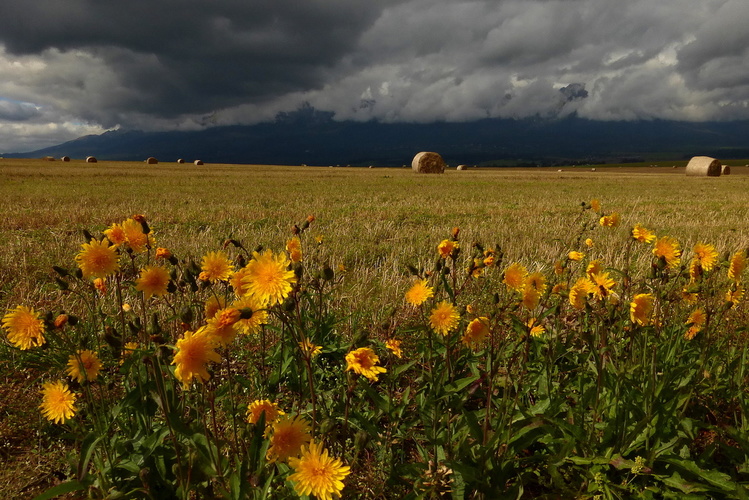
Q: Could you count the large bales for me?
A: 2